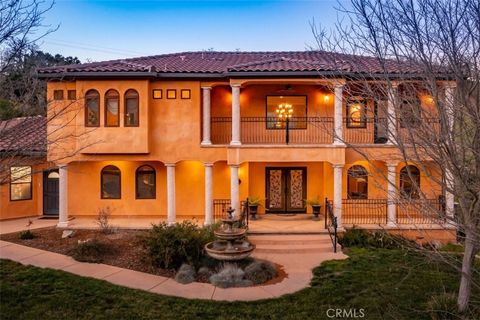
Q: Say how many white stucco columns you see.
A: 12